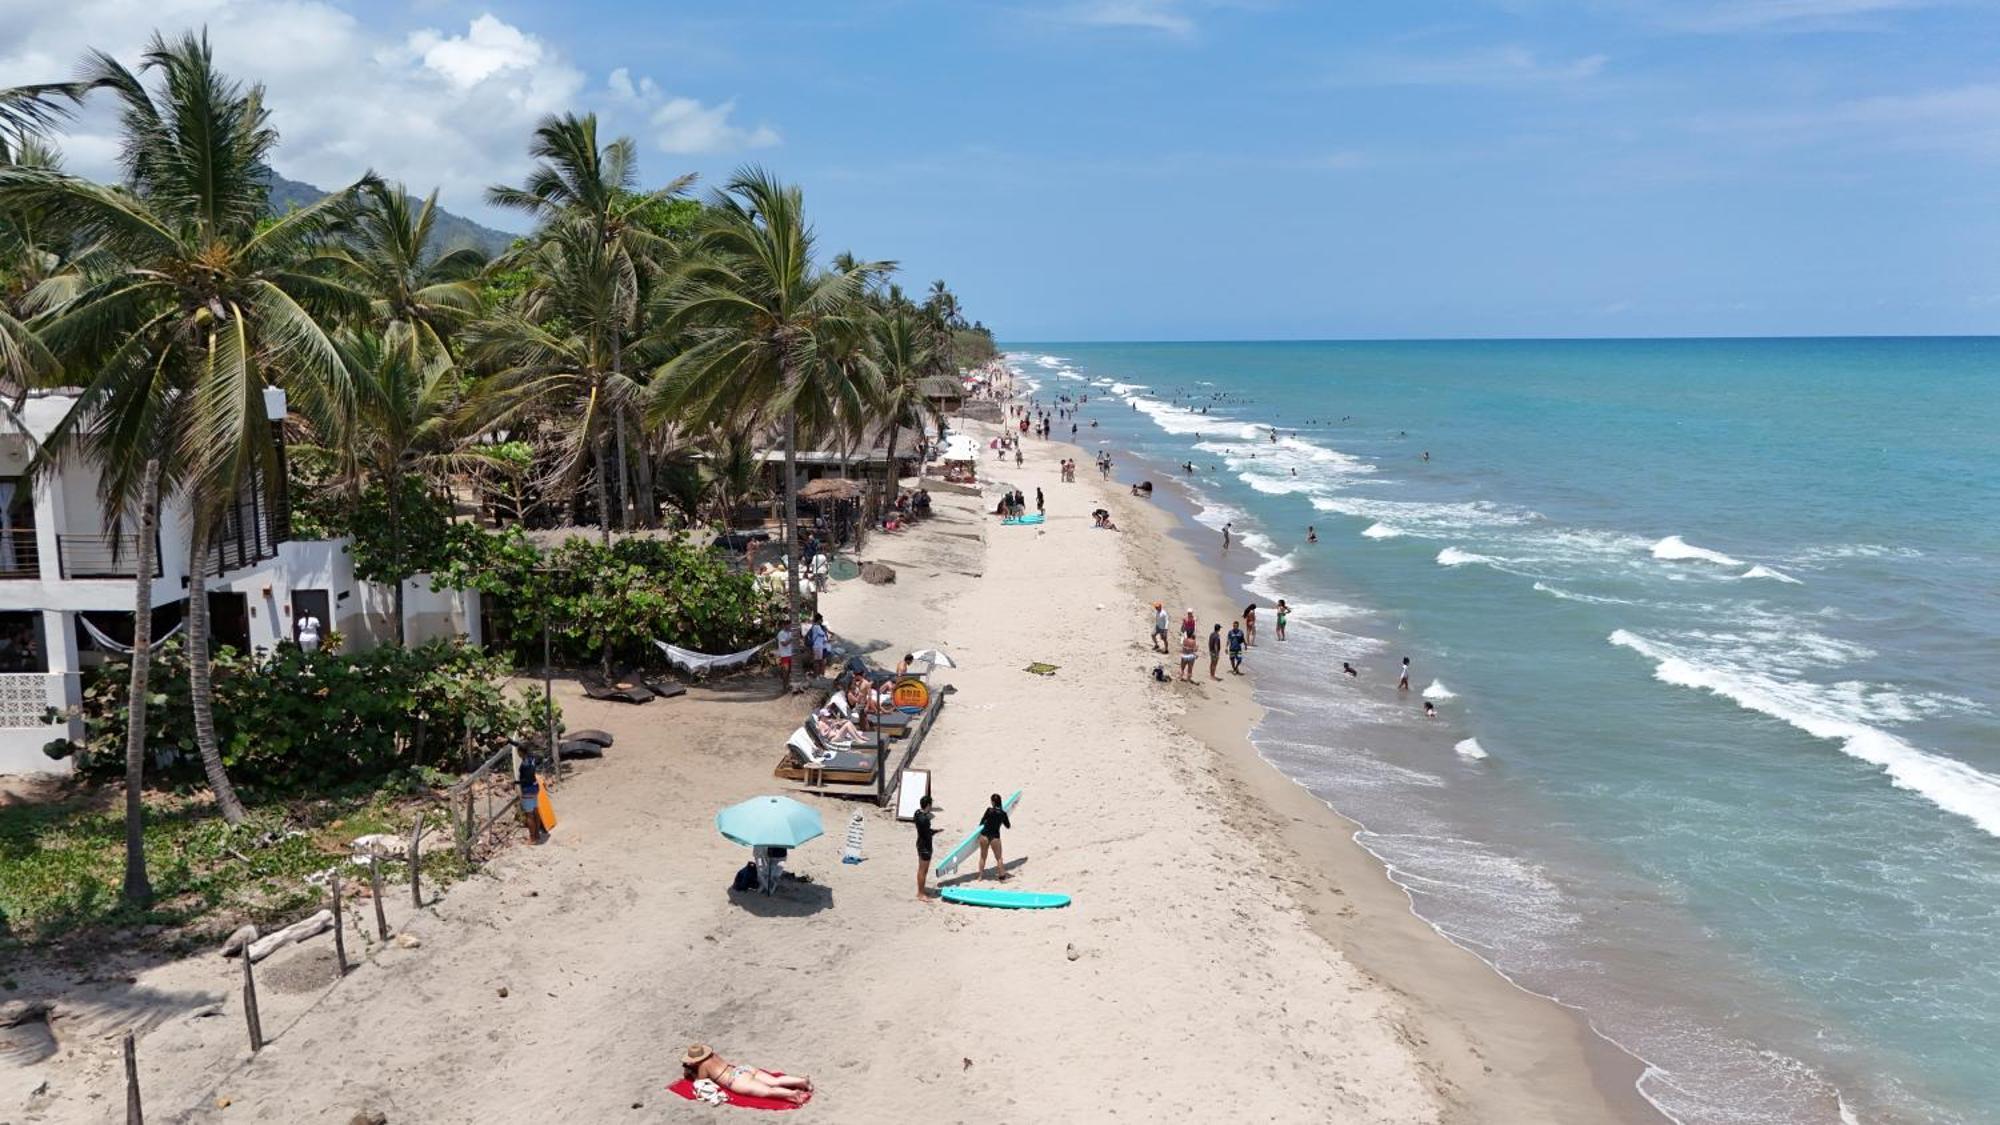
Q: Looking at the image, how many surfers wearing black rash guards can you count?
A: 2